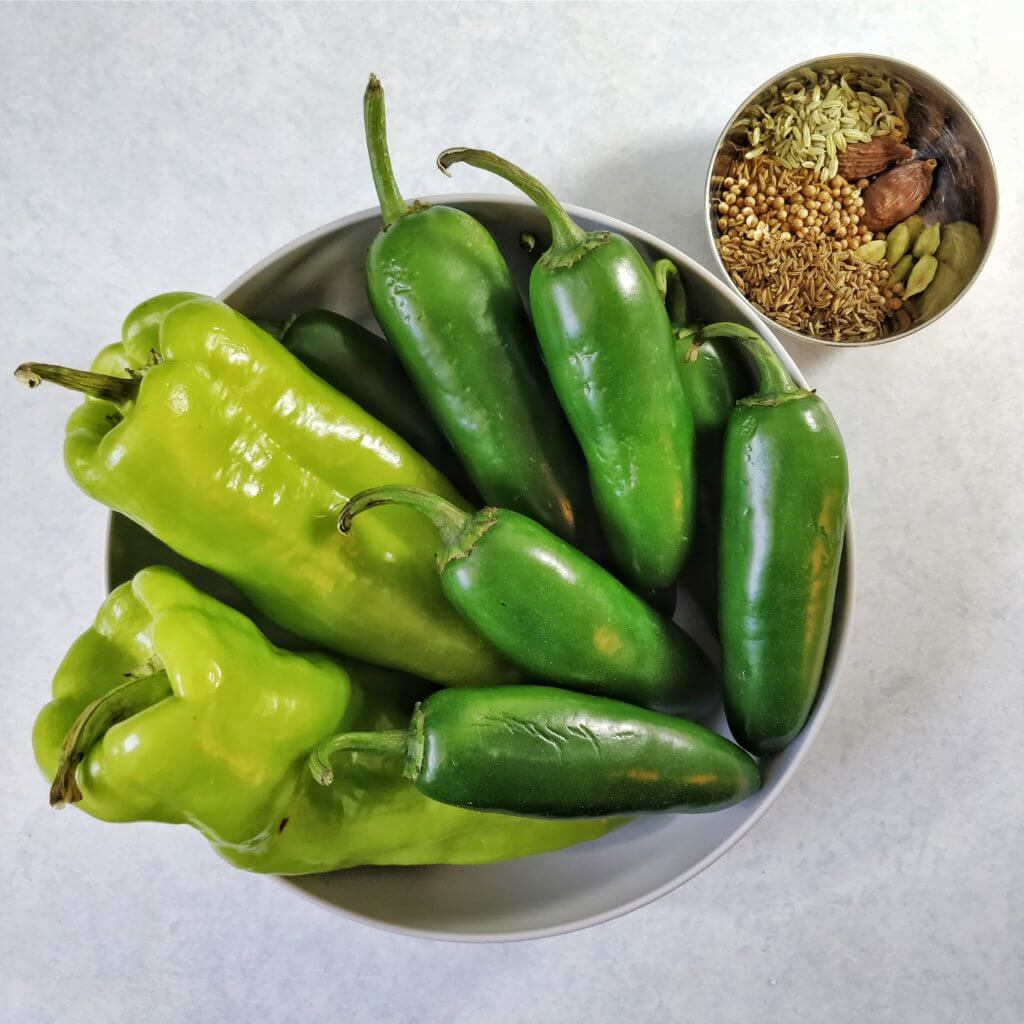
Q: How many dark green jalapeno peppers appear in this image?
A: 7